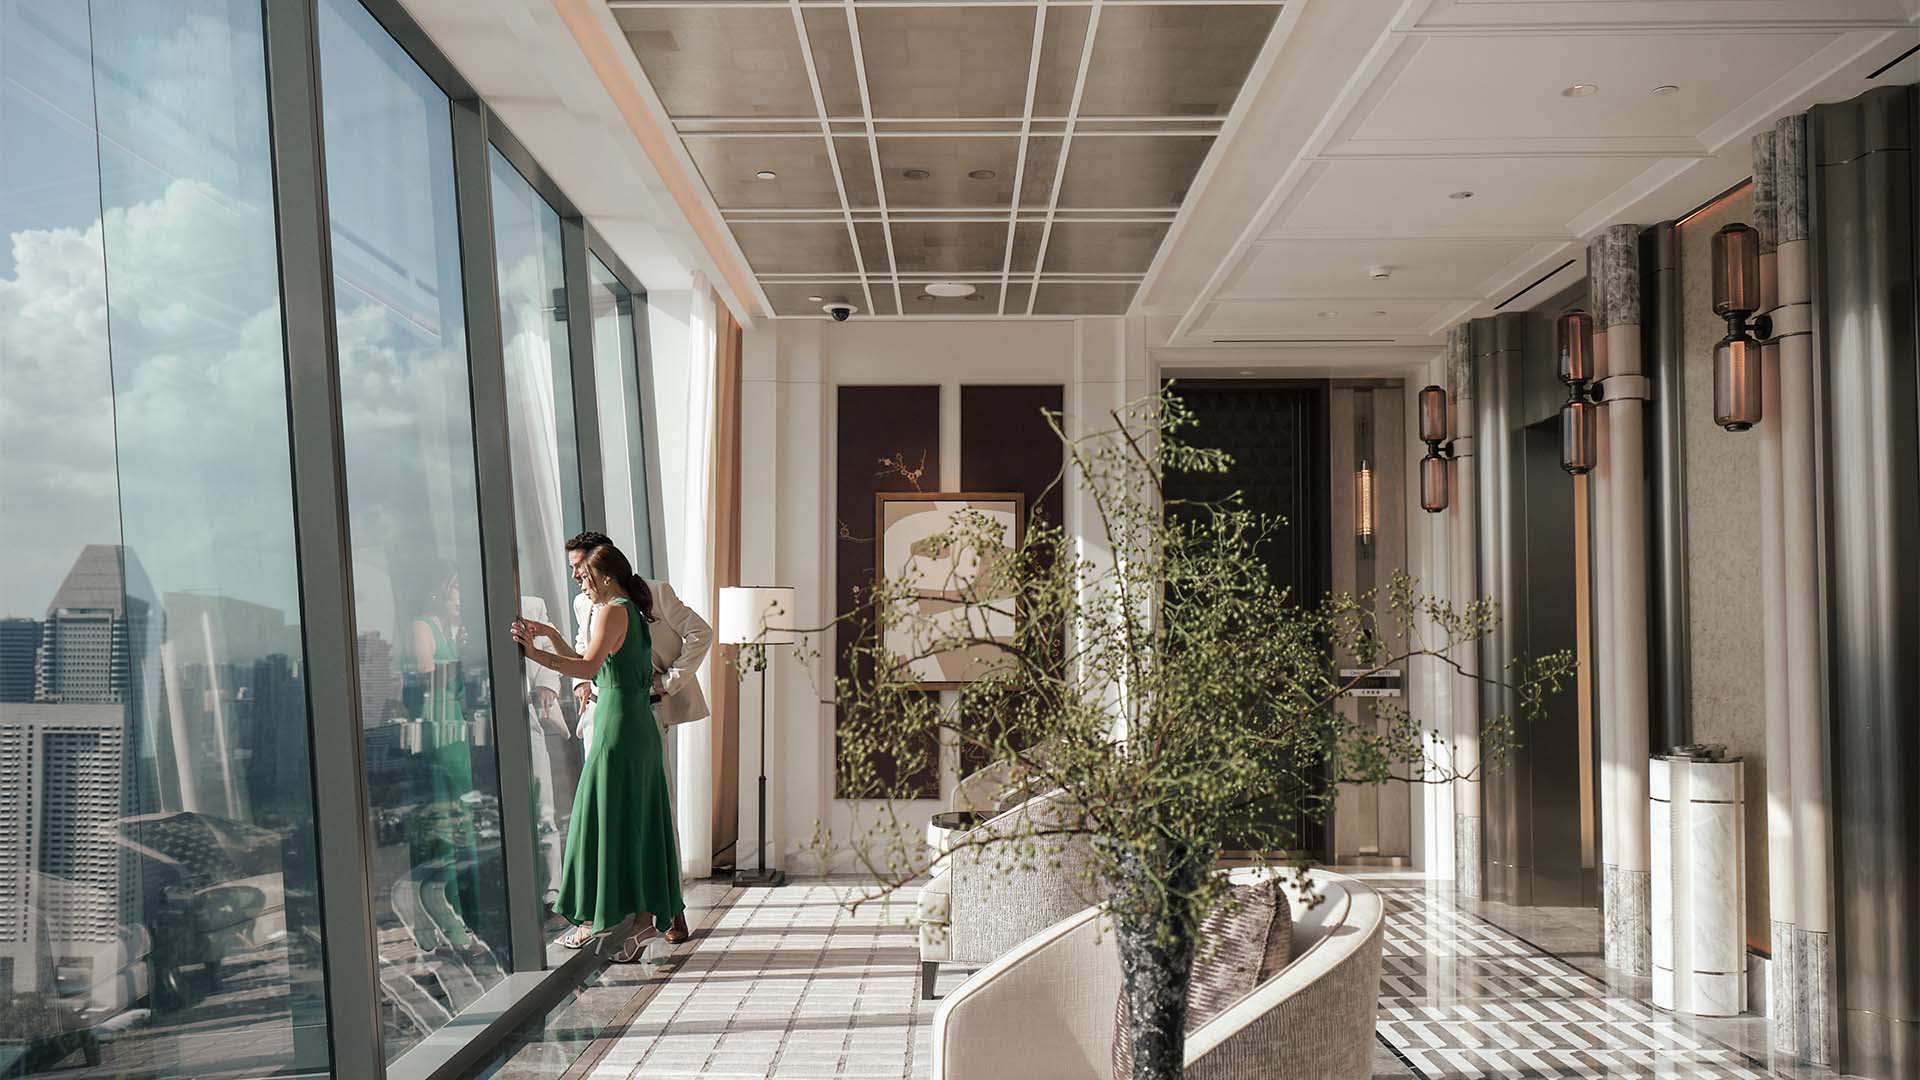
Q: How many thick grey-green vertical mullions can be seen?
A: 4